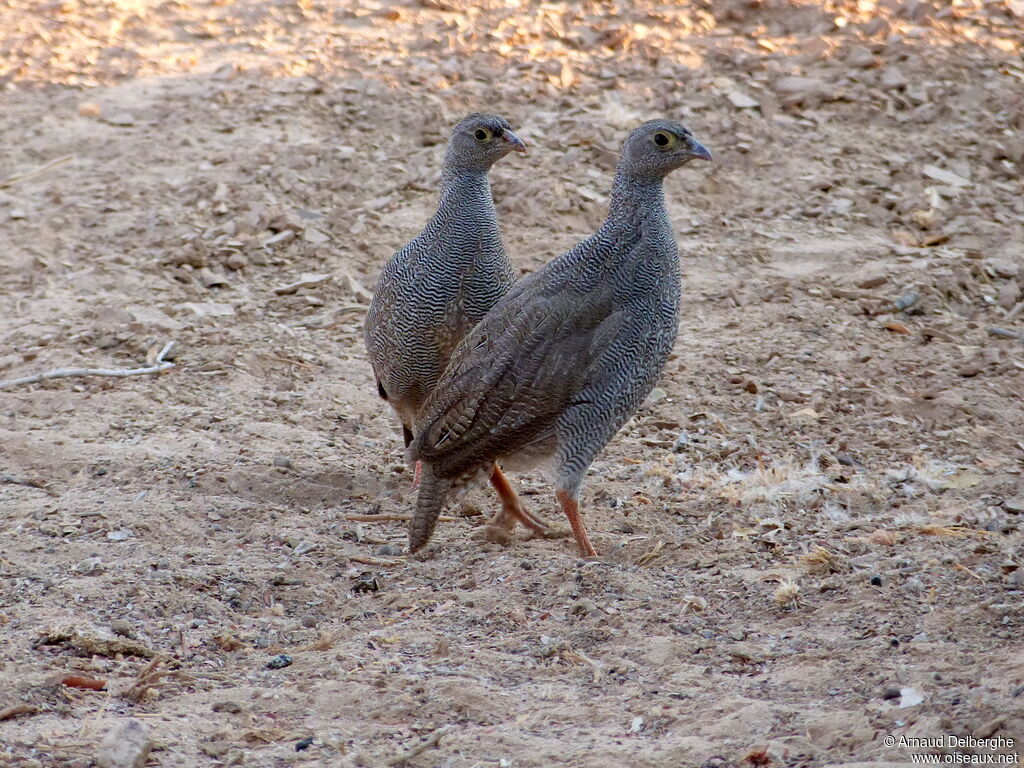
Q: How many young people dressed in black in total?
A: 0